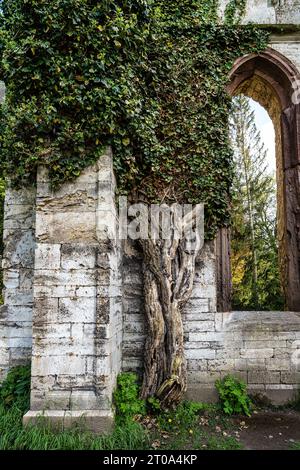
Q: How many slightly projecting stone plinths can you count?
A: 1